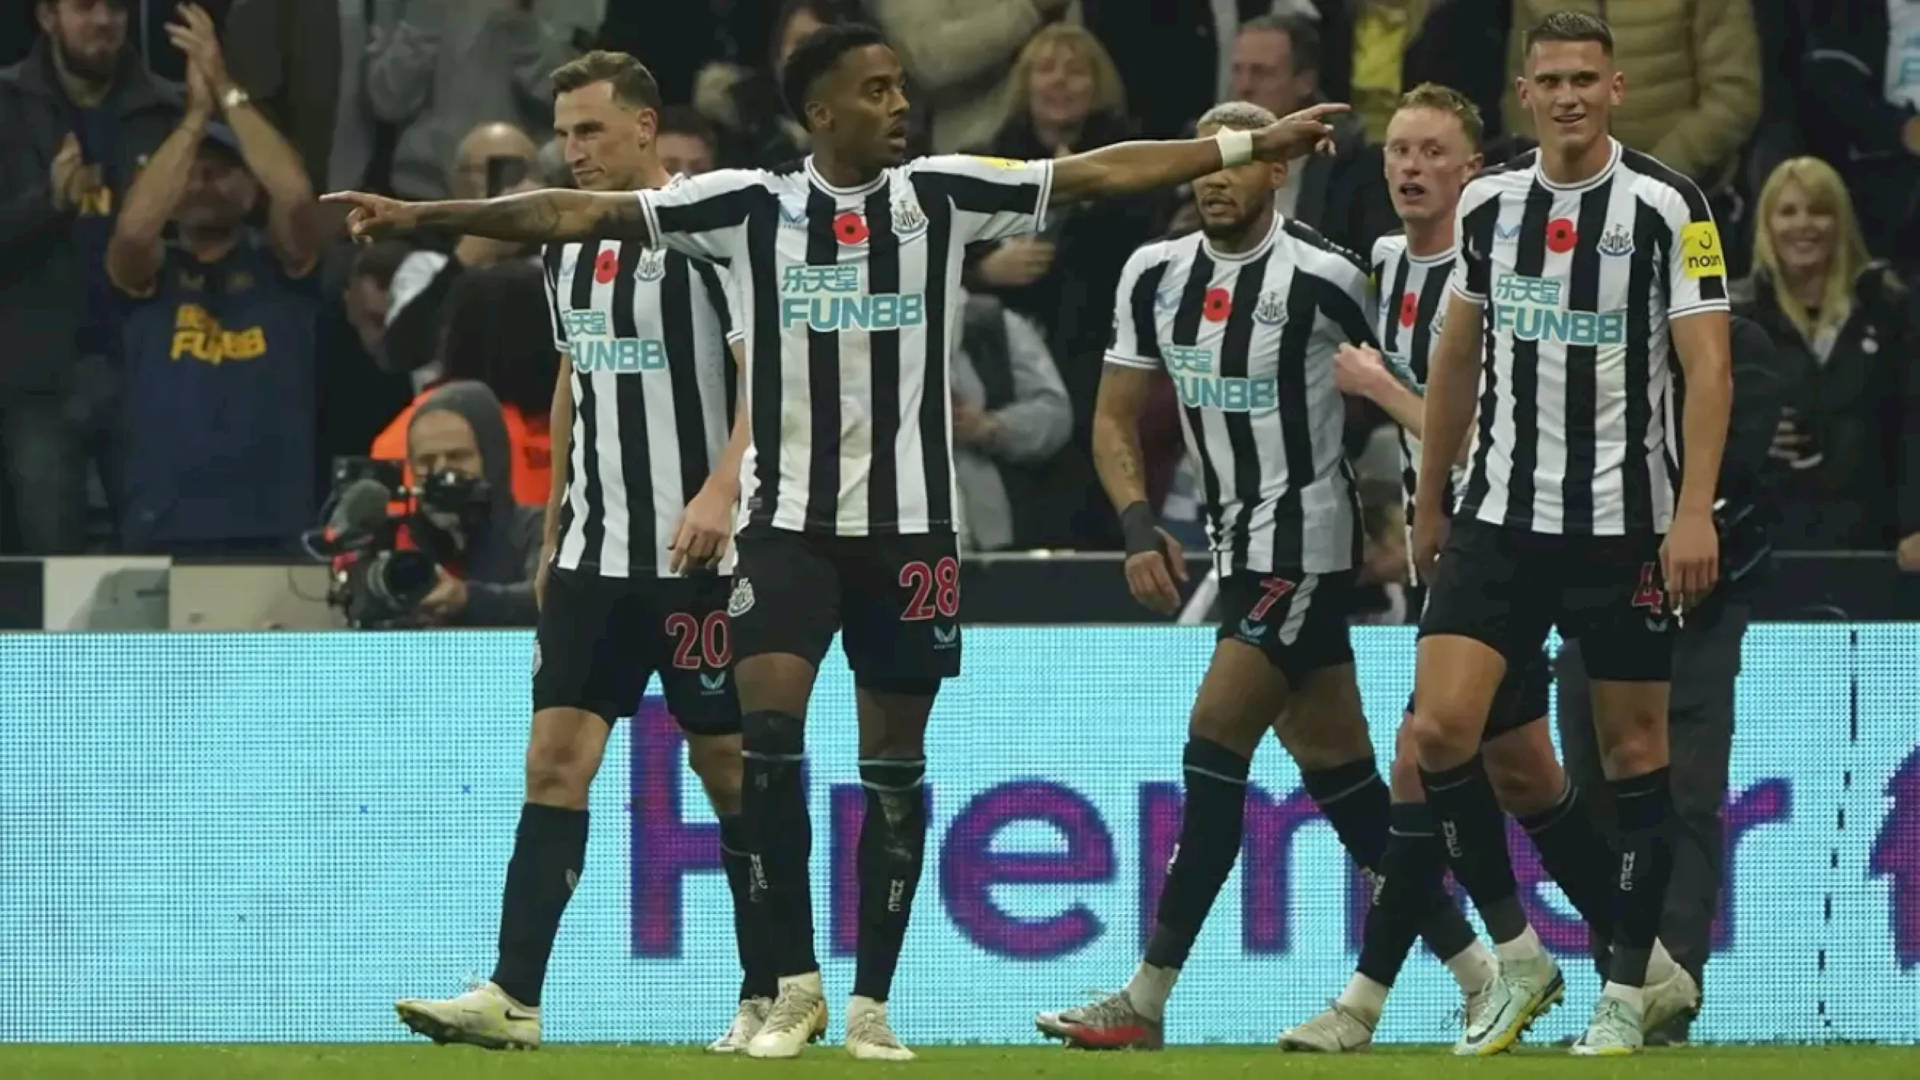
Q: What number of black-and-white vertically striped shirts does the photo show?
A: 5